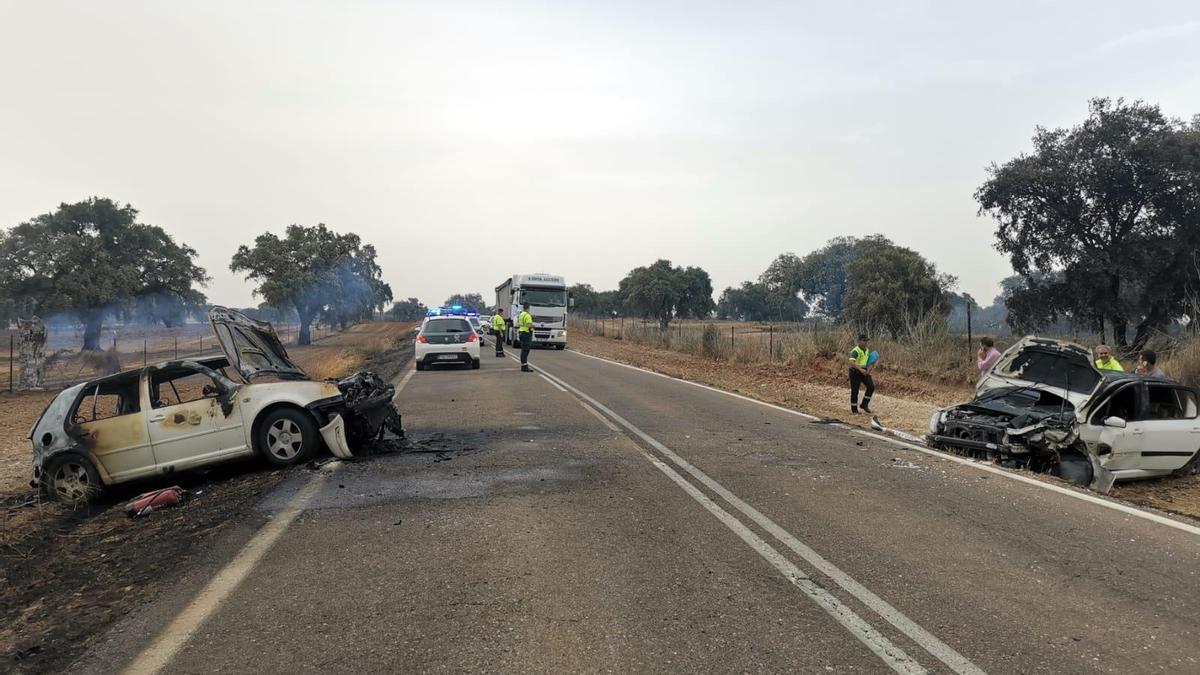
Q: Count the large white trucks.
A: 1